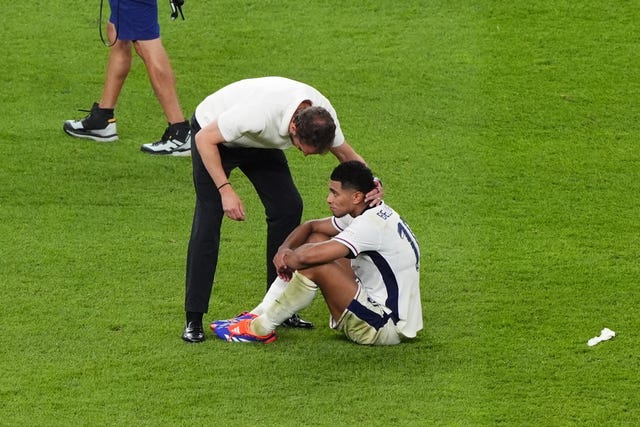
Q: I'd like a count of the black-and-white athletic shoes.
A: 2